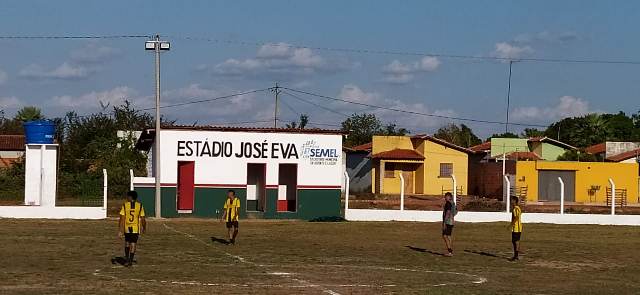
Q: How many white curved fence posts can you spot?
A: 8